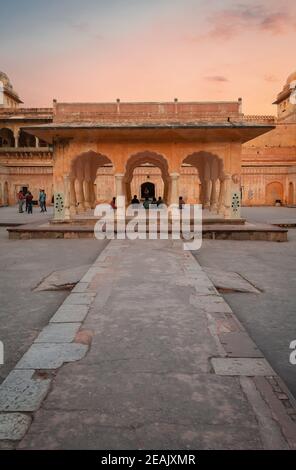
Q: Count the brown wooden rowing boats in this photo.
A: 0